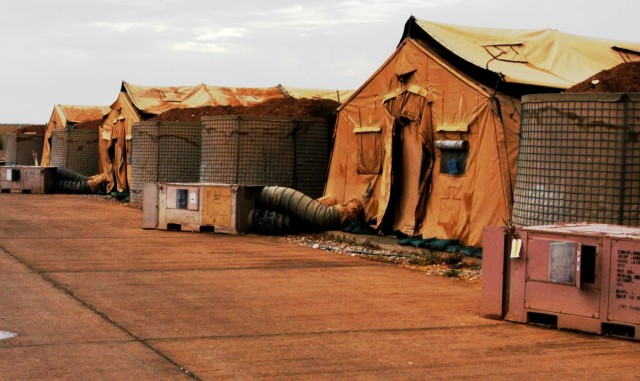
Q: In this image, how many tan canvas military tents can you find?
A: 3